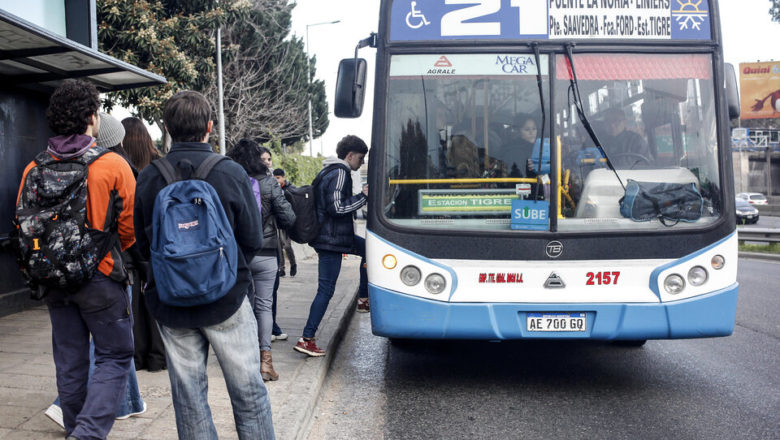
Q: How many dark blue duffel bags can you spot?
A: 1